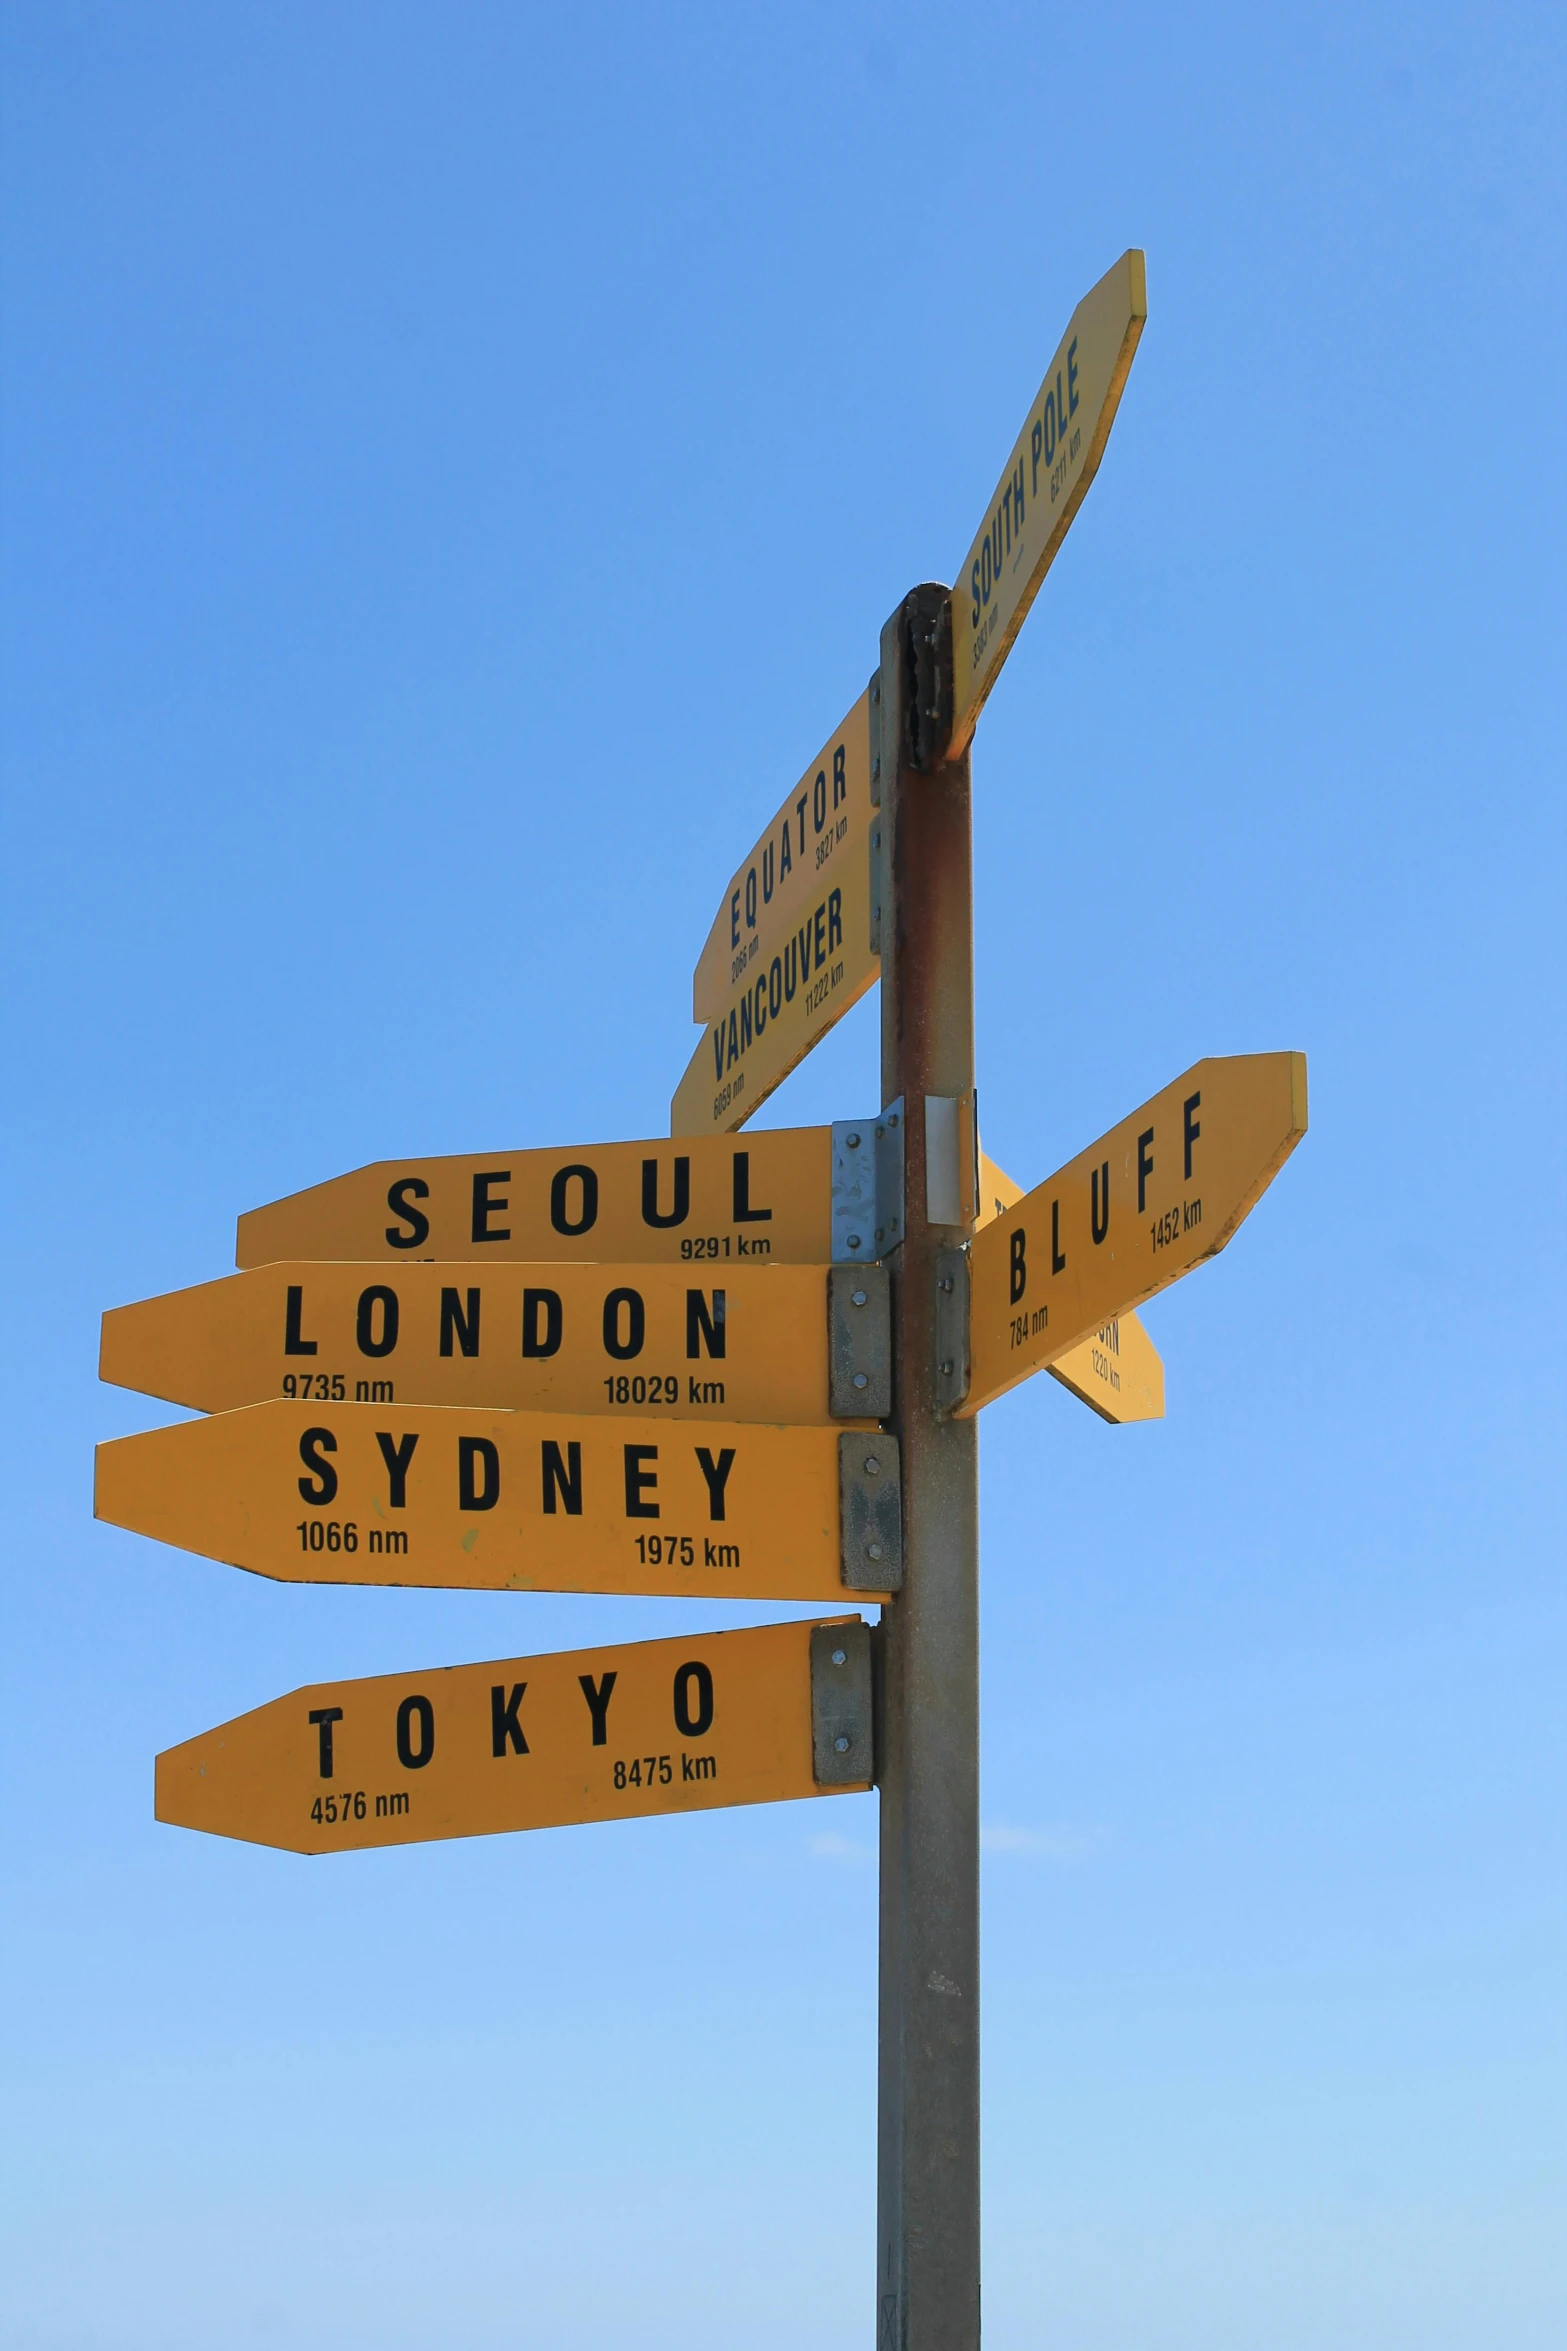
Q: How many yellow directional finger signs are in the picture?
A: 9